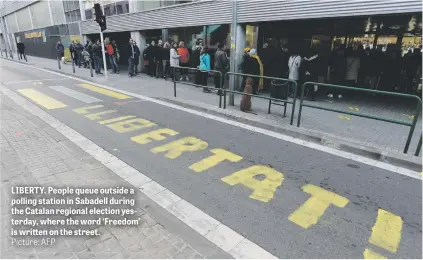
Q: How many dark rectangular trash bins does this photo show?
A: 1